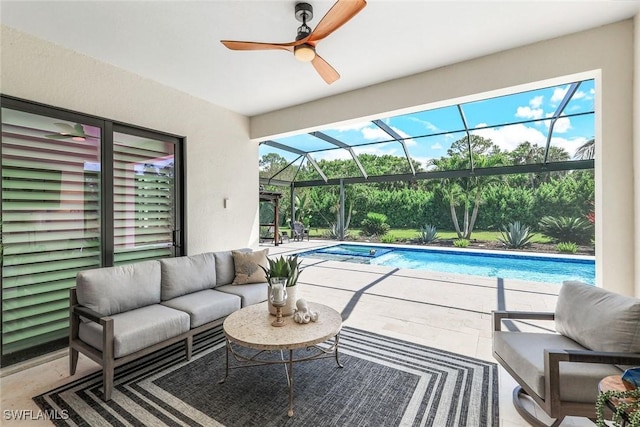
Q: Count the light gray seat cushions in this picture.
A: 4